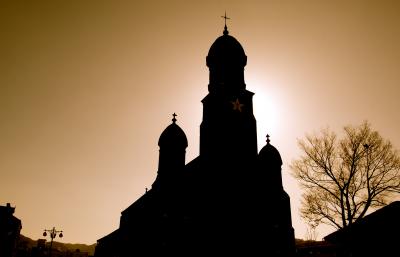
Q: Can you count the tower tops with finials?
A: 3